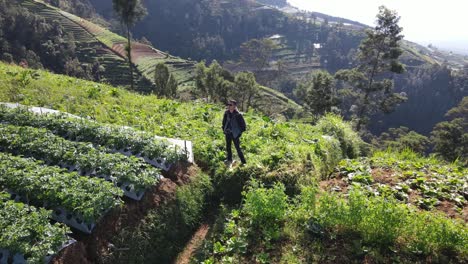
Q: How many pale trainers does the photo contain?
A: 2